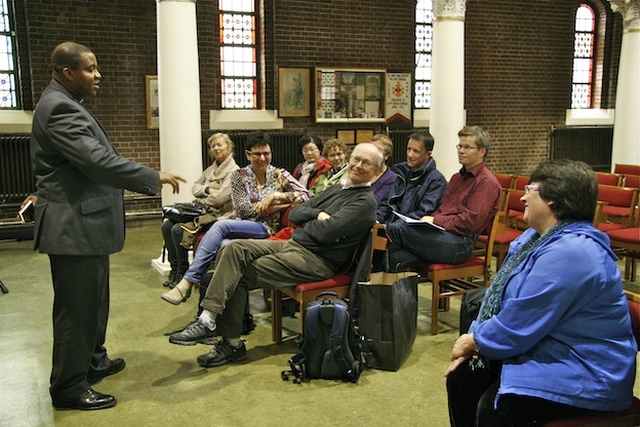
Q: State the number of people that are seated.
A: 9